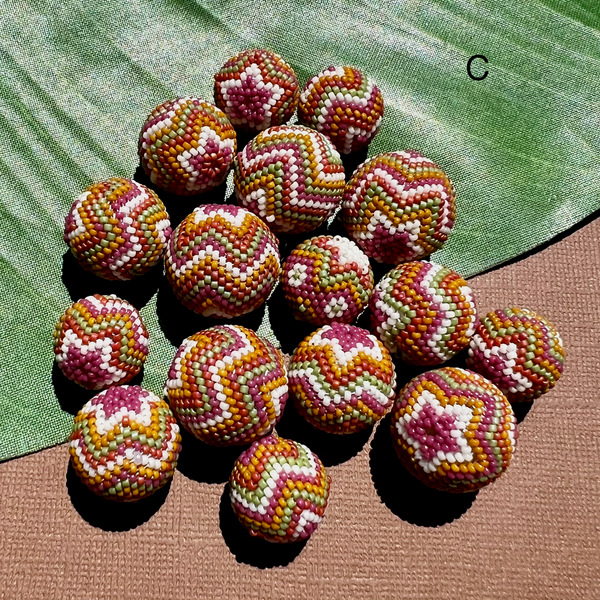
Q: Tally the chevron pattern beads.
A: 15